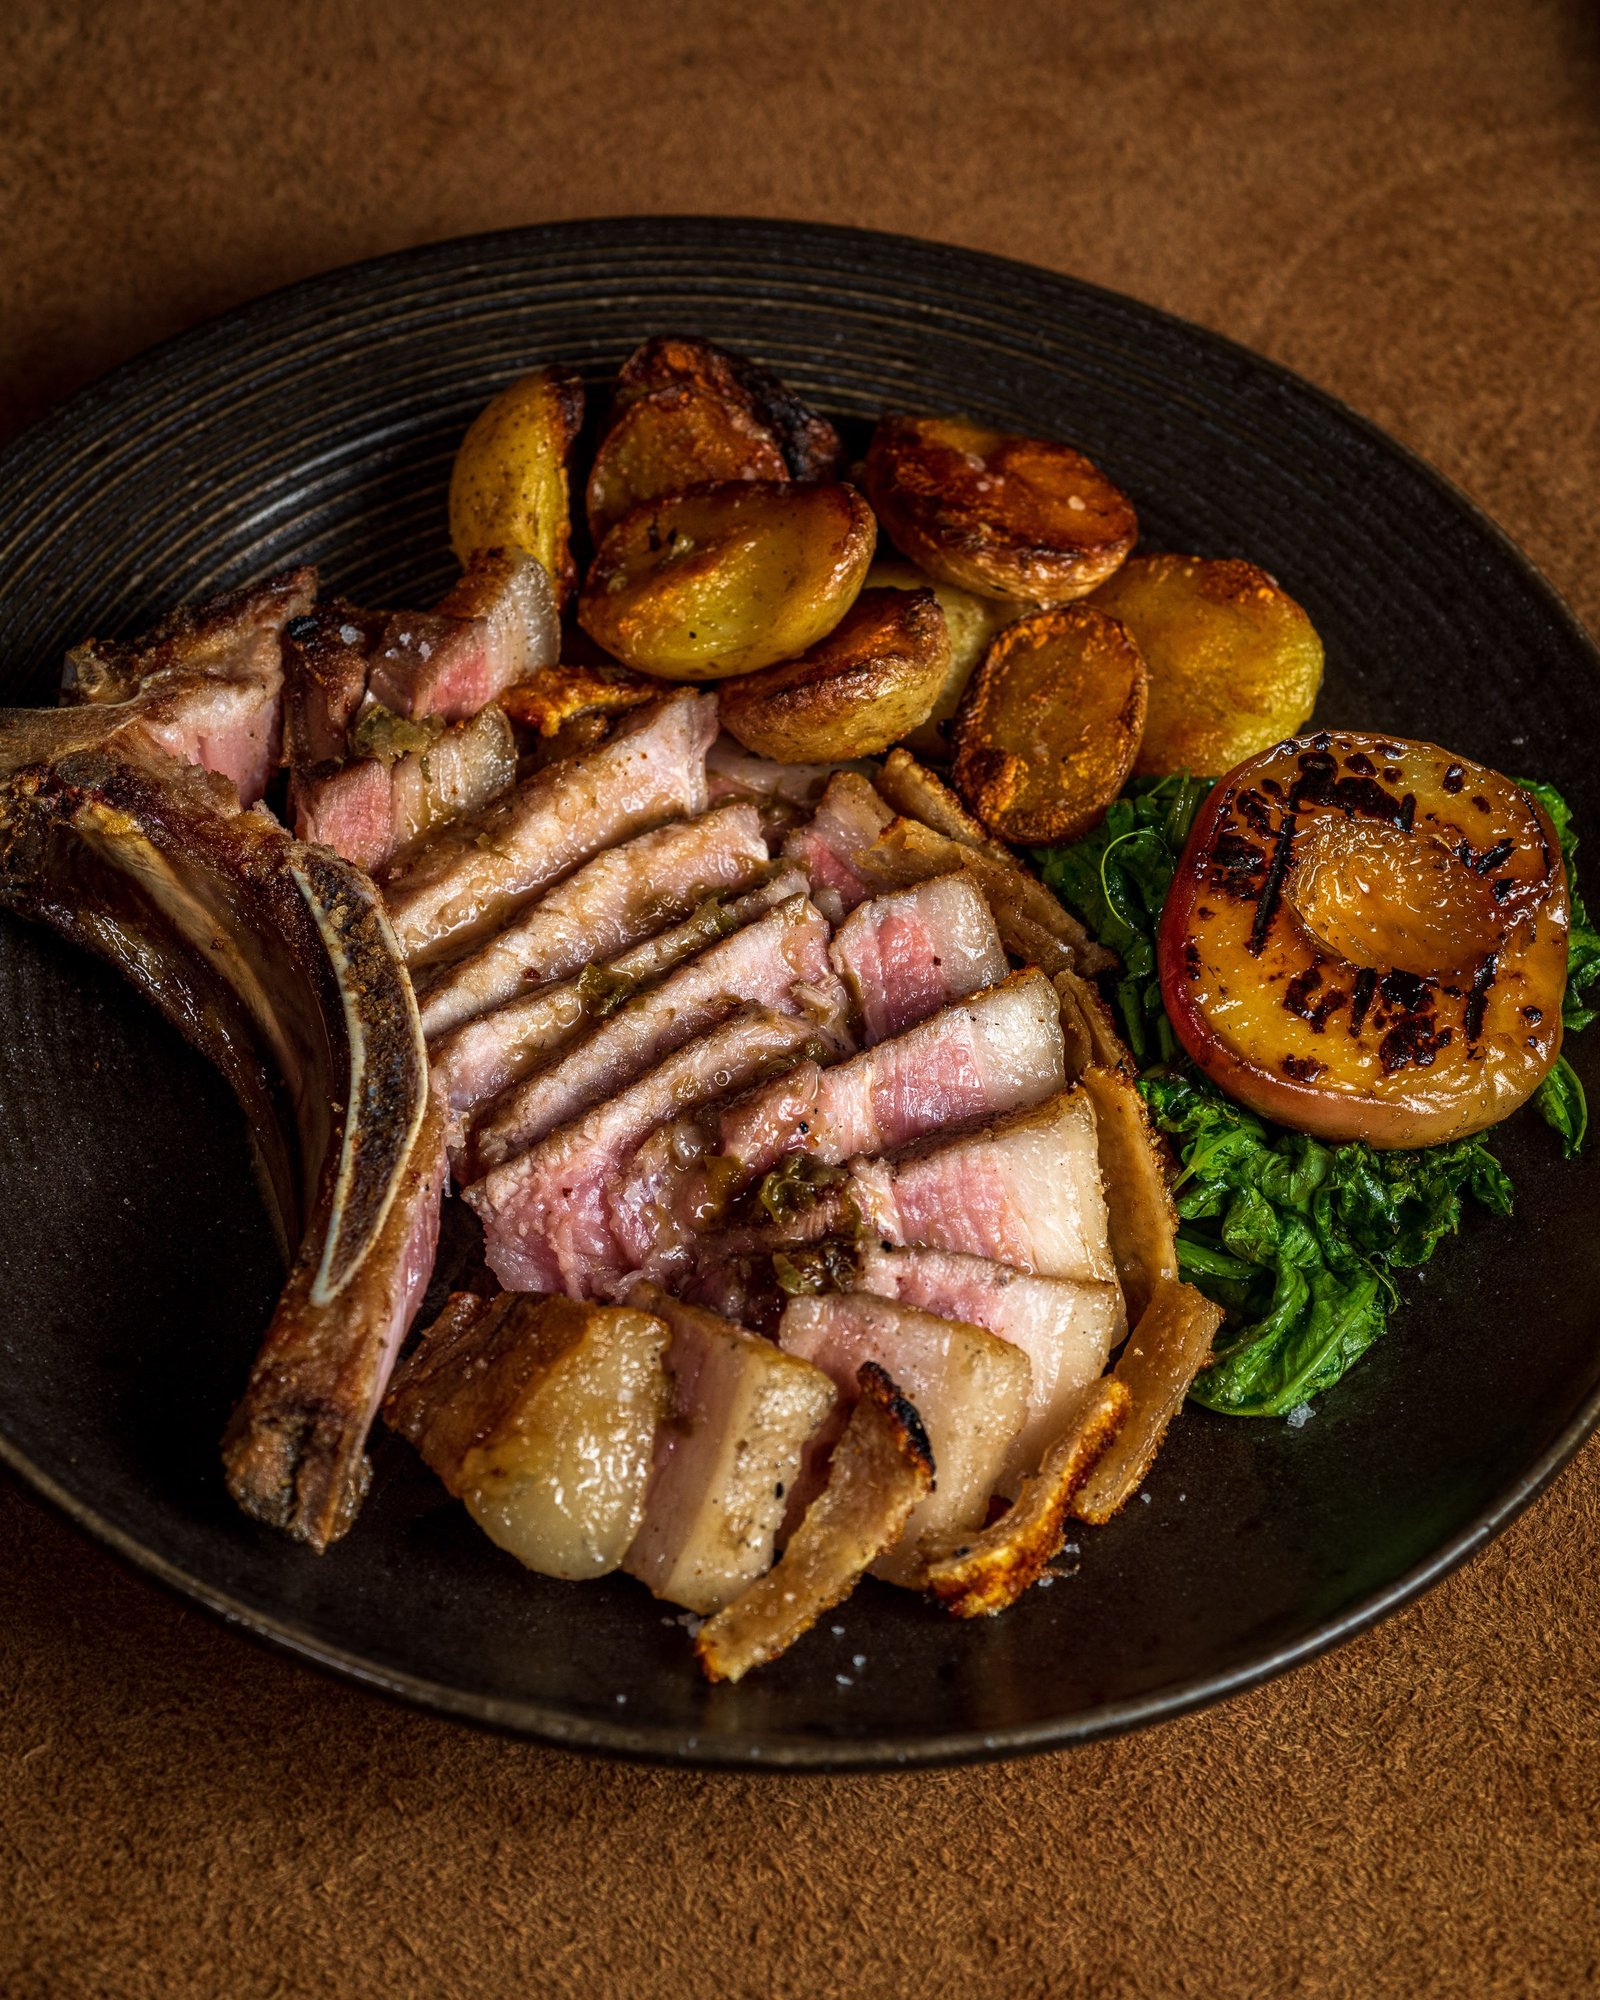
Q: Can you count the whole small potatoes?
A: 0